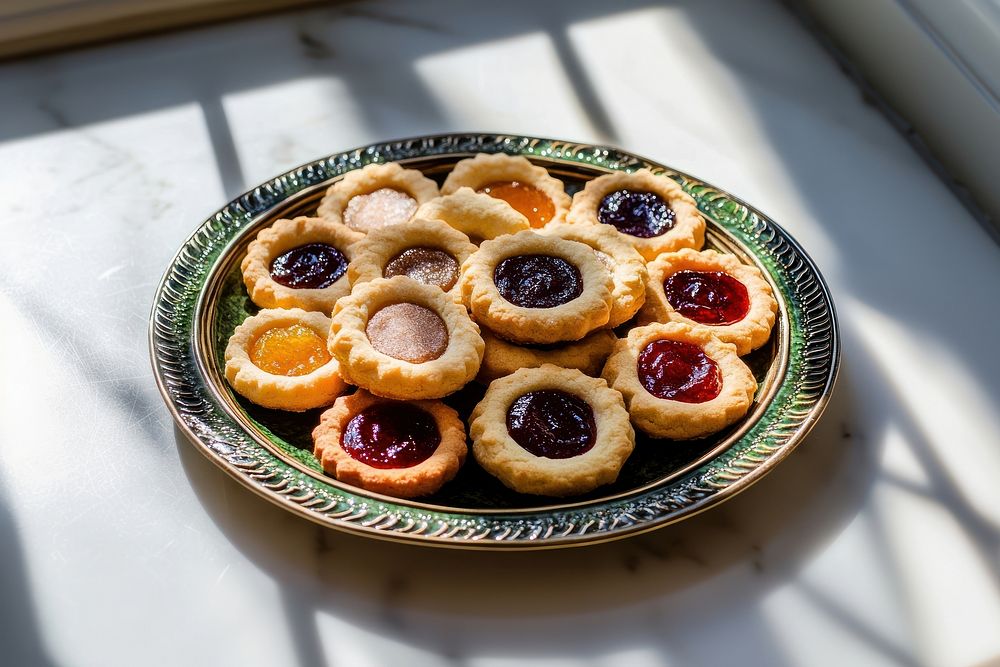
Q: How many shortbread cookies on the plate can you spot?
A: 15